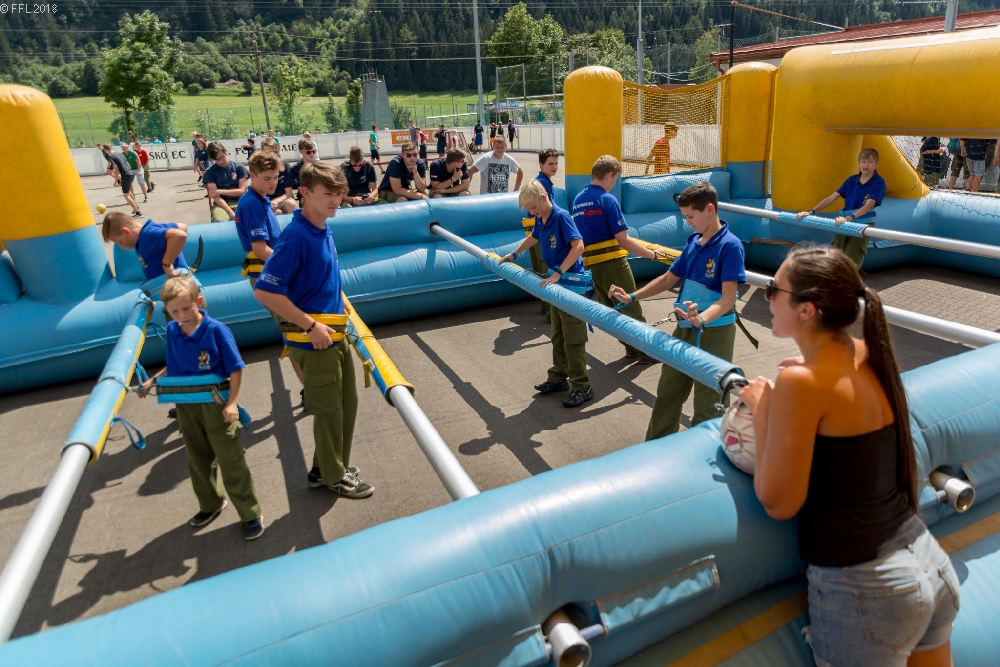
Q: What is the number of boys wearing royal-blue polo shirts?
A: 9